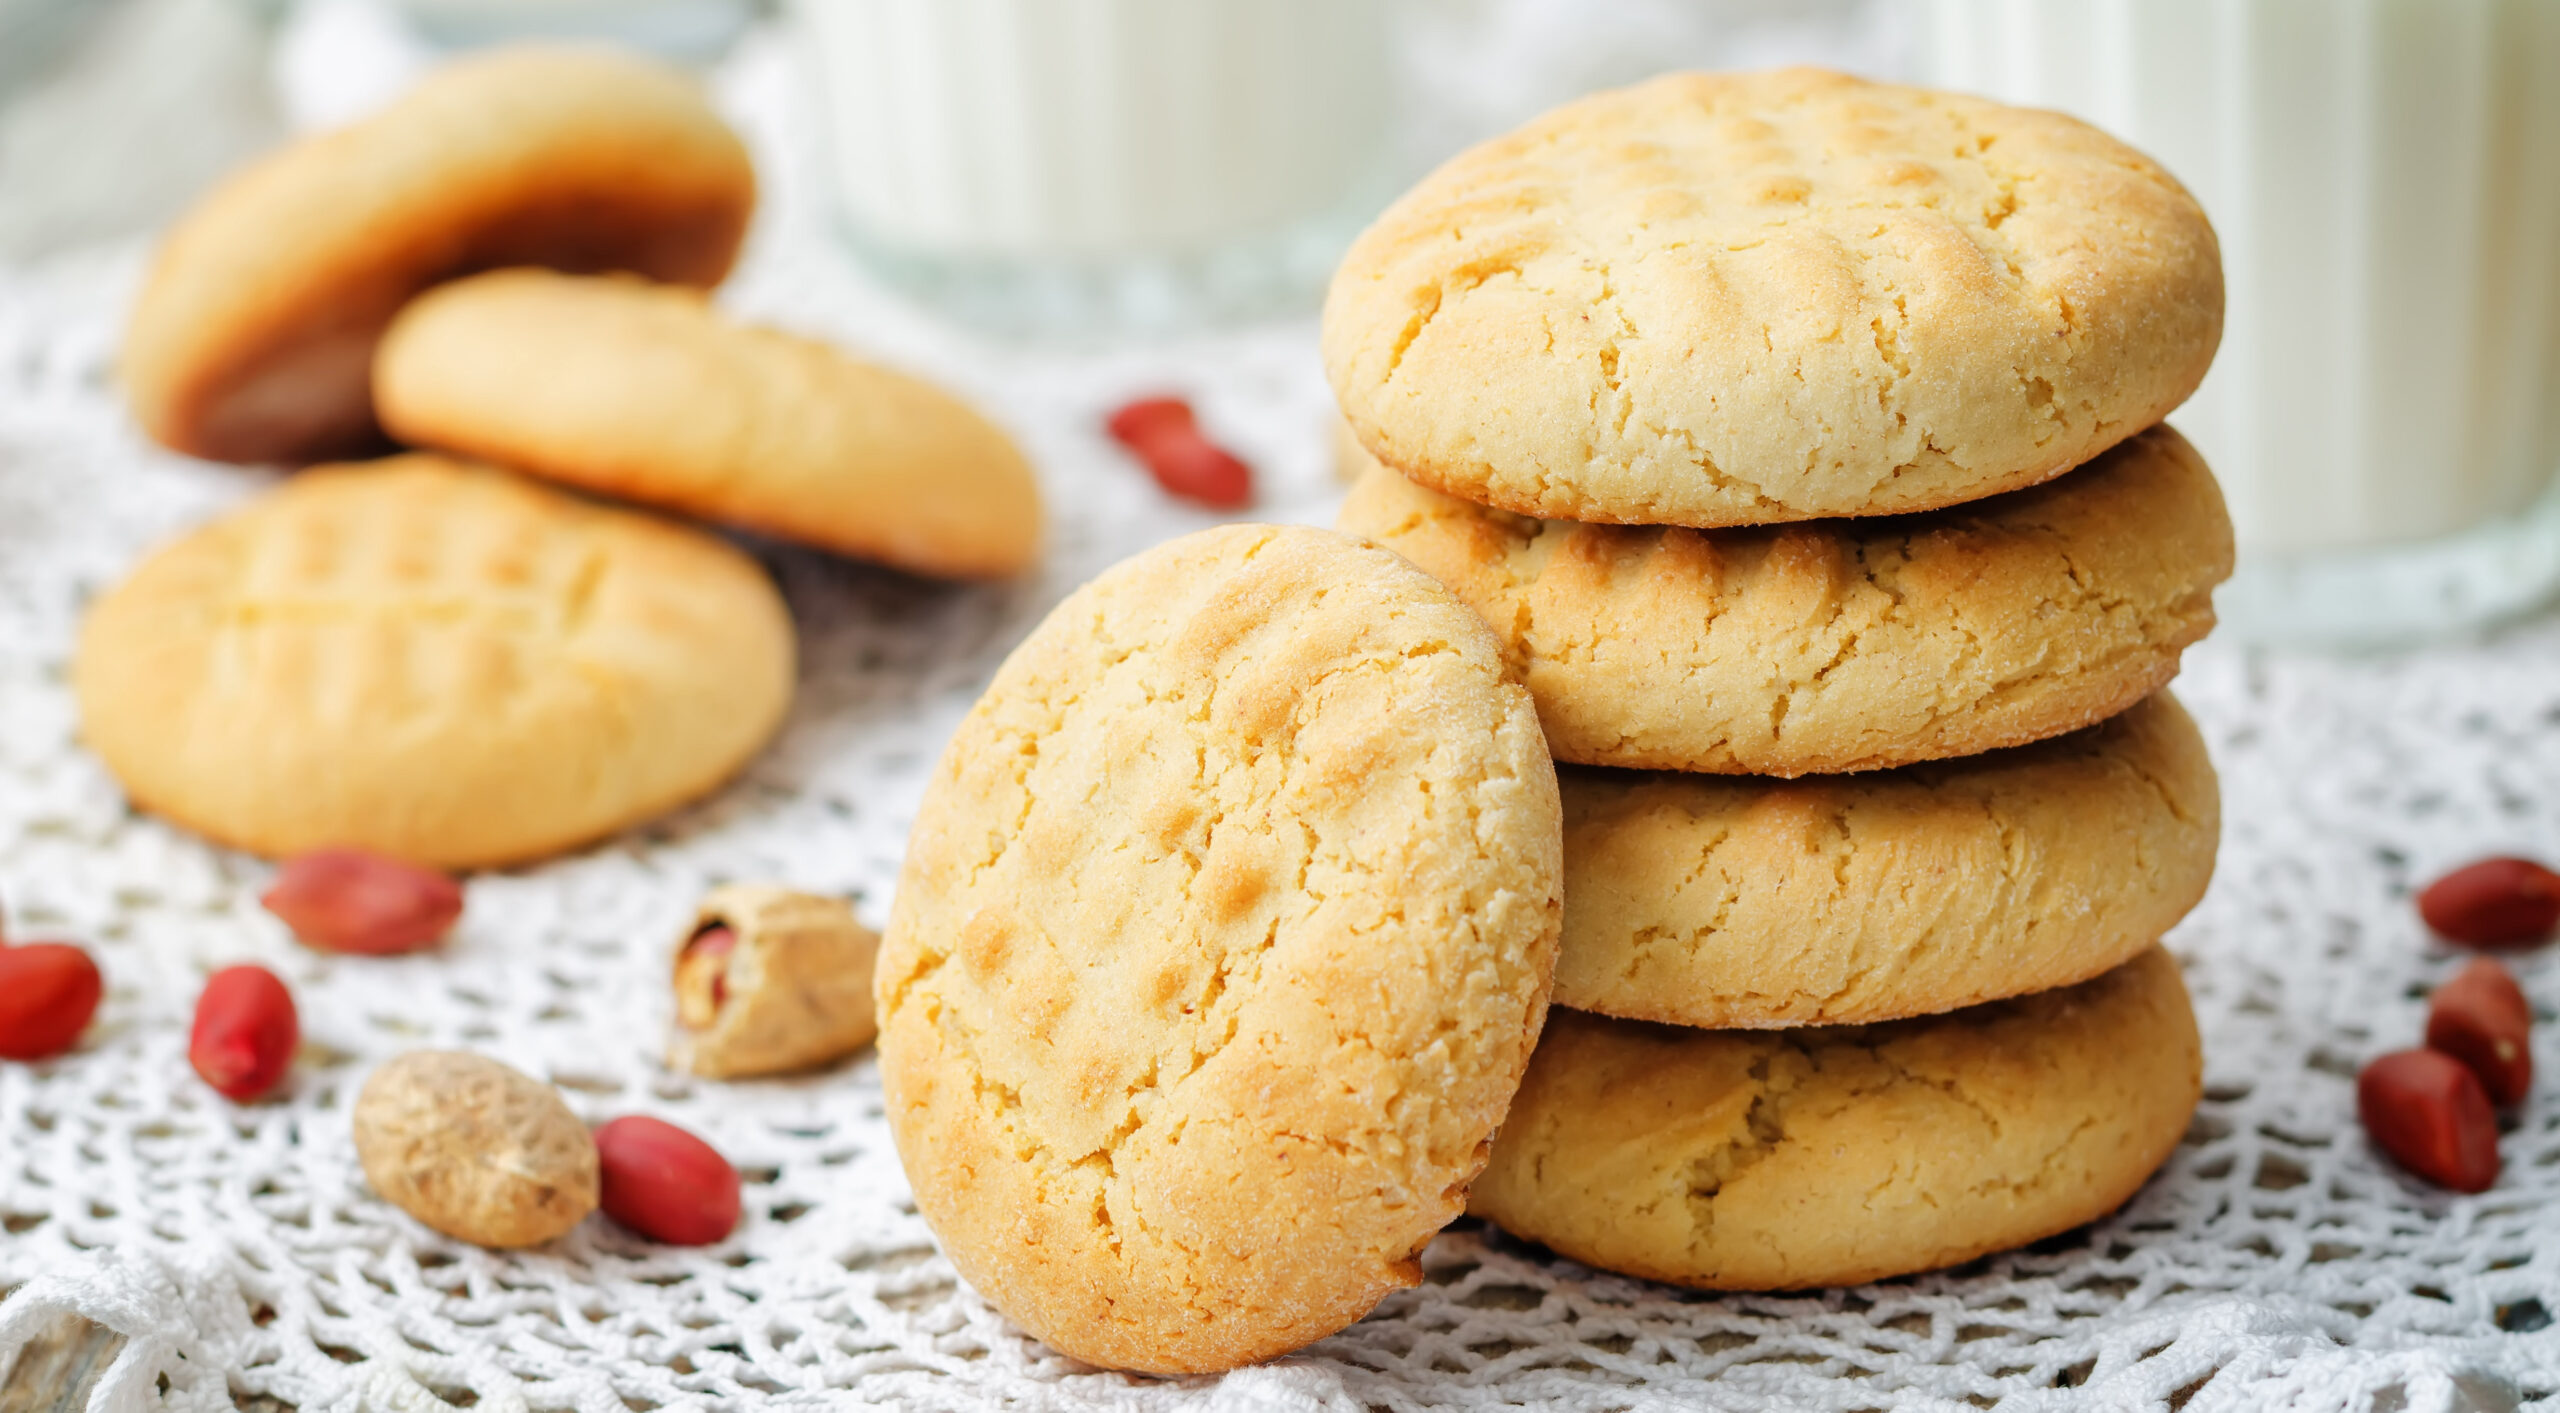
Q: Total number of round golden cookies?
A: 8